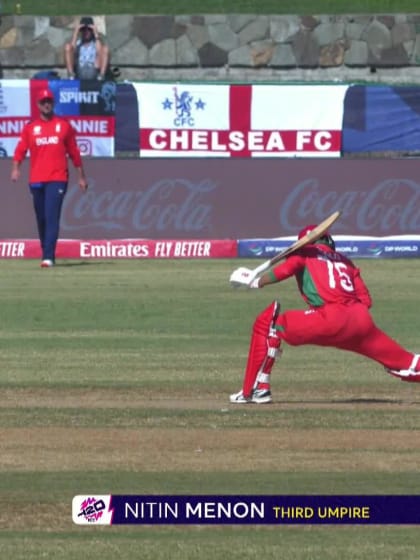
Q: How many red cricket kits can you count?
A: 2